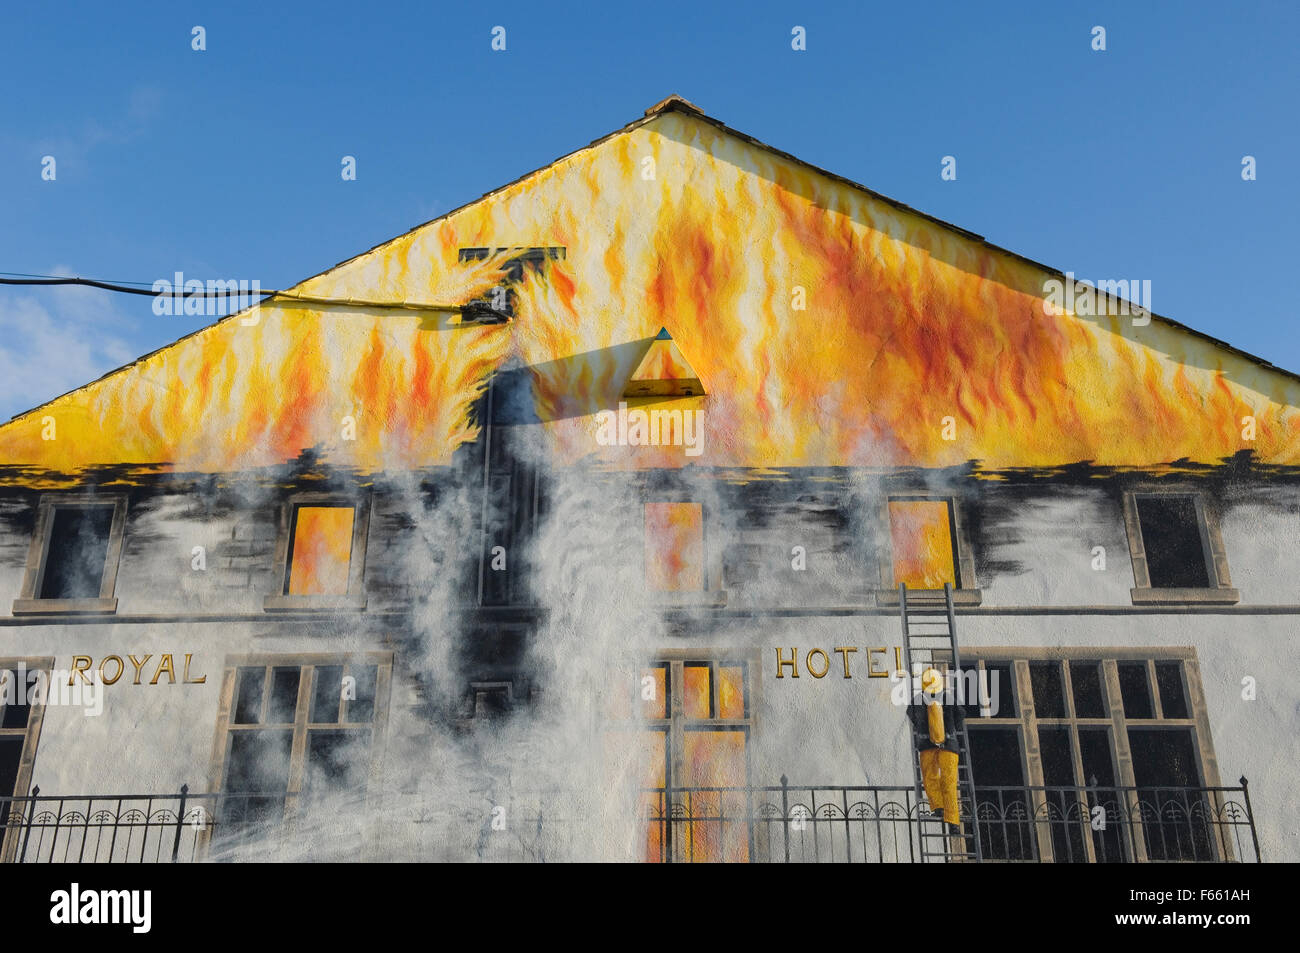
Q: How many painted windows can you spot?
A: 9